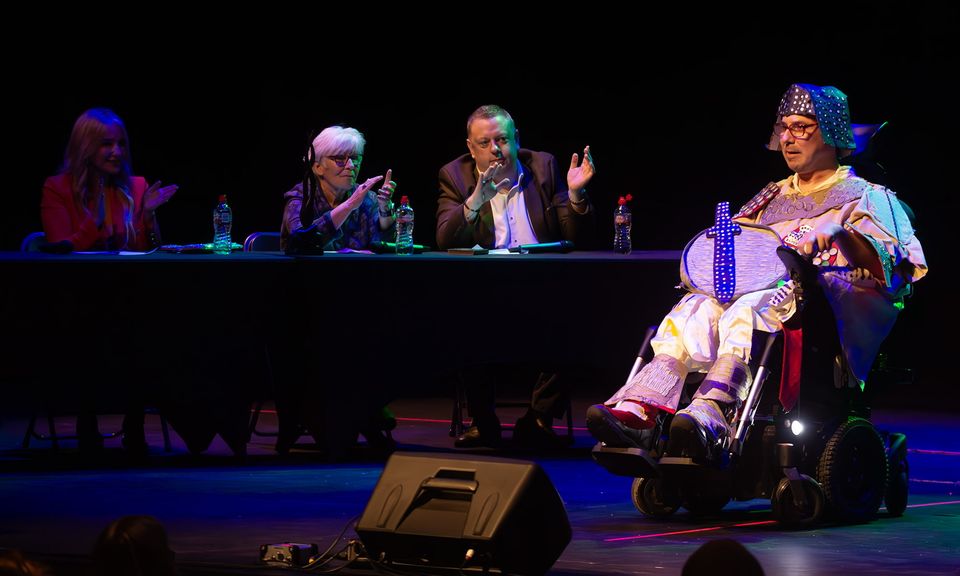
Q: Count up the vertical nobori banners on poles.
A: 0